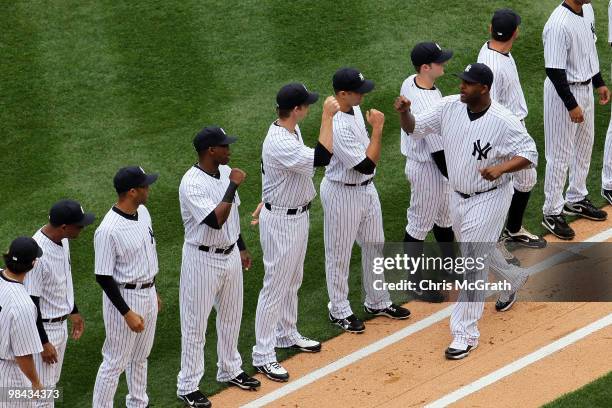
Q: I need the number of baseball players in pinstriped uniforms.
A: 11